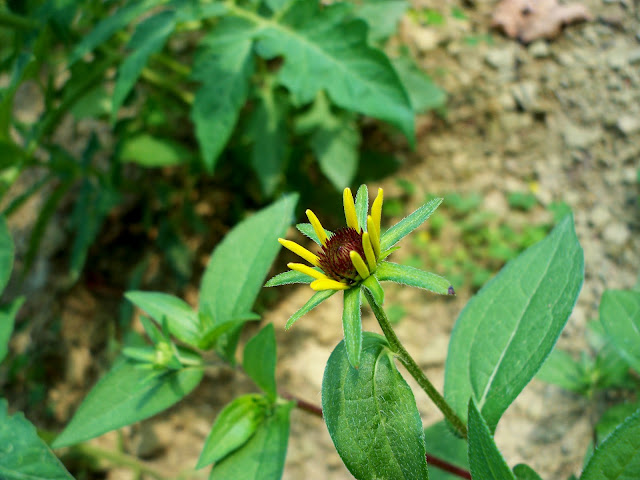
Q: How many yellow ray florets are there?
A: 9